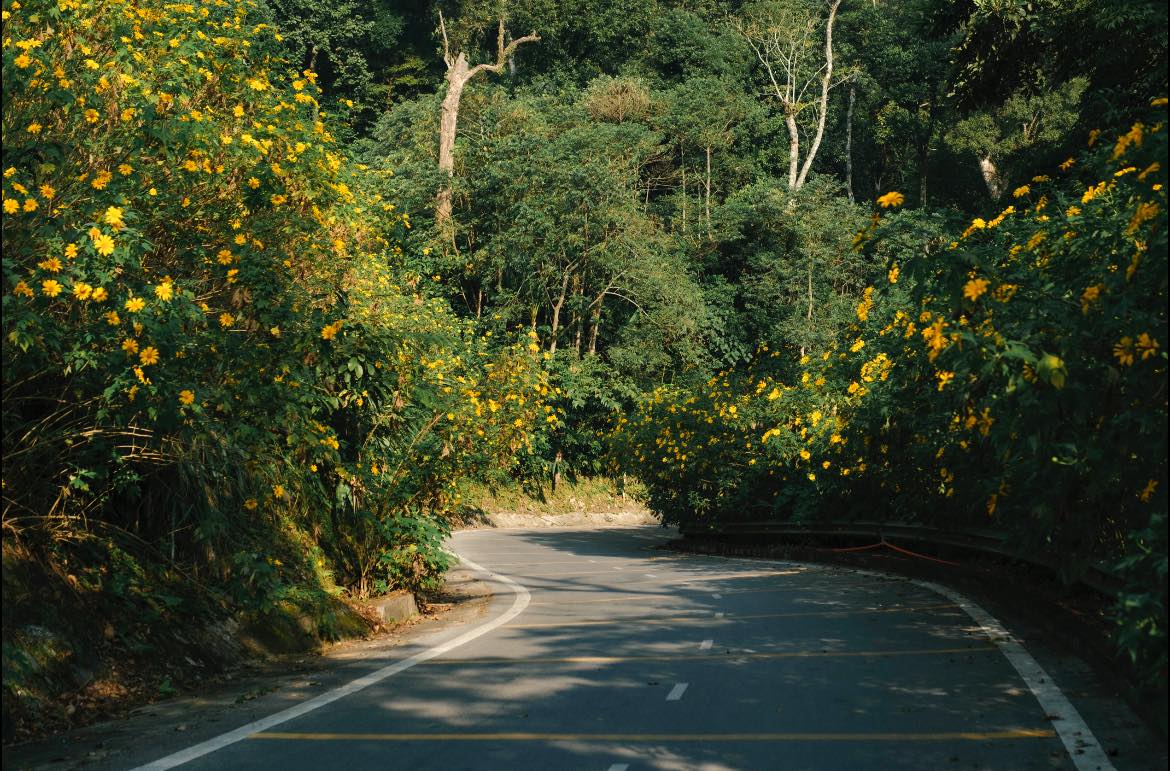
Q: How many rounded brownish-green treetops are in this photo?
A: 1